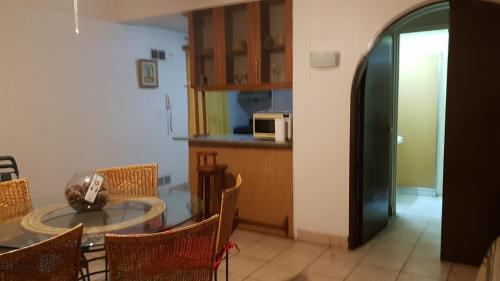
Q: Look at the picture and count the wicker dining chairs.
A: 5